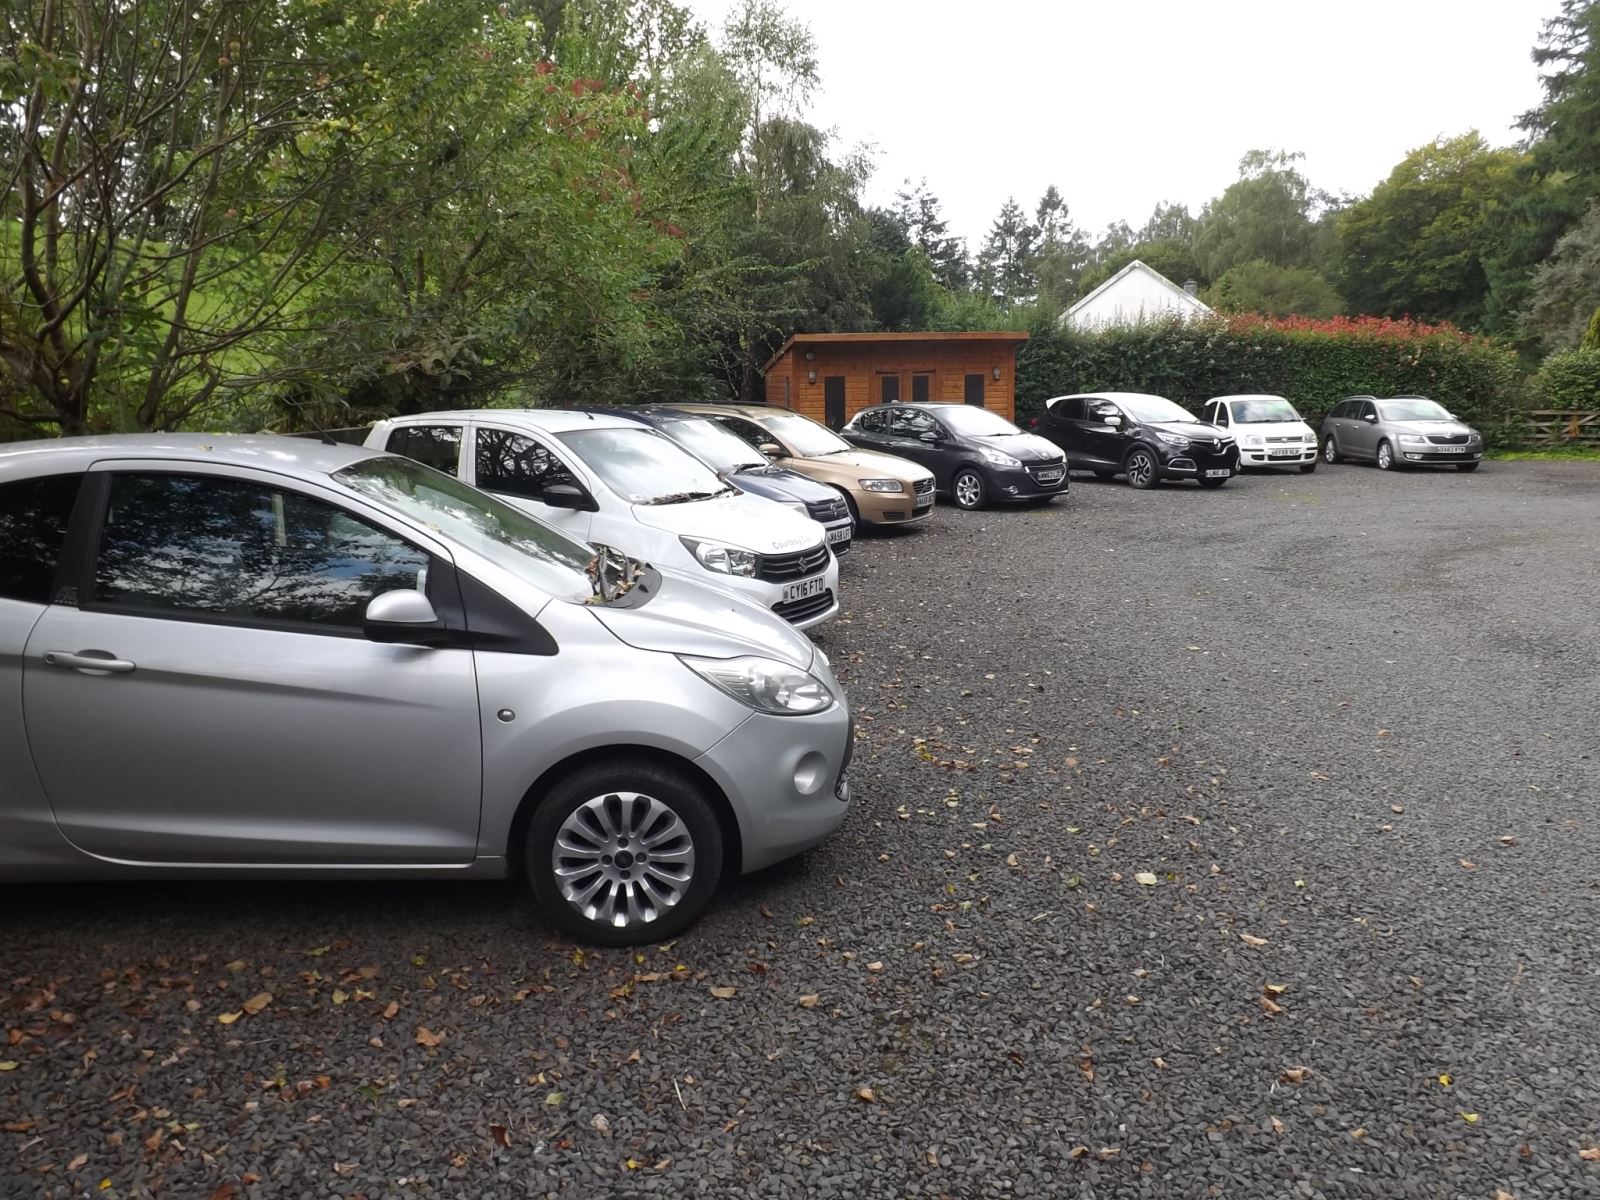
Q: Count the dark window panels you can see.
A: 4